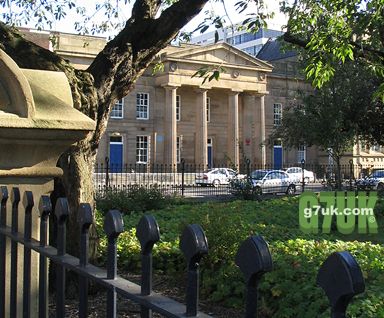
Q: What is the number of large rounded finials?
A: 11